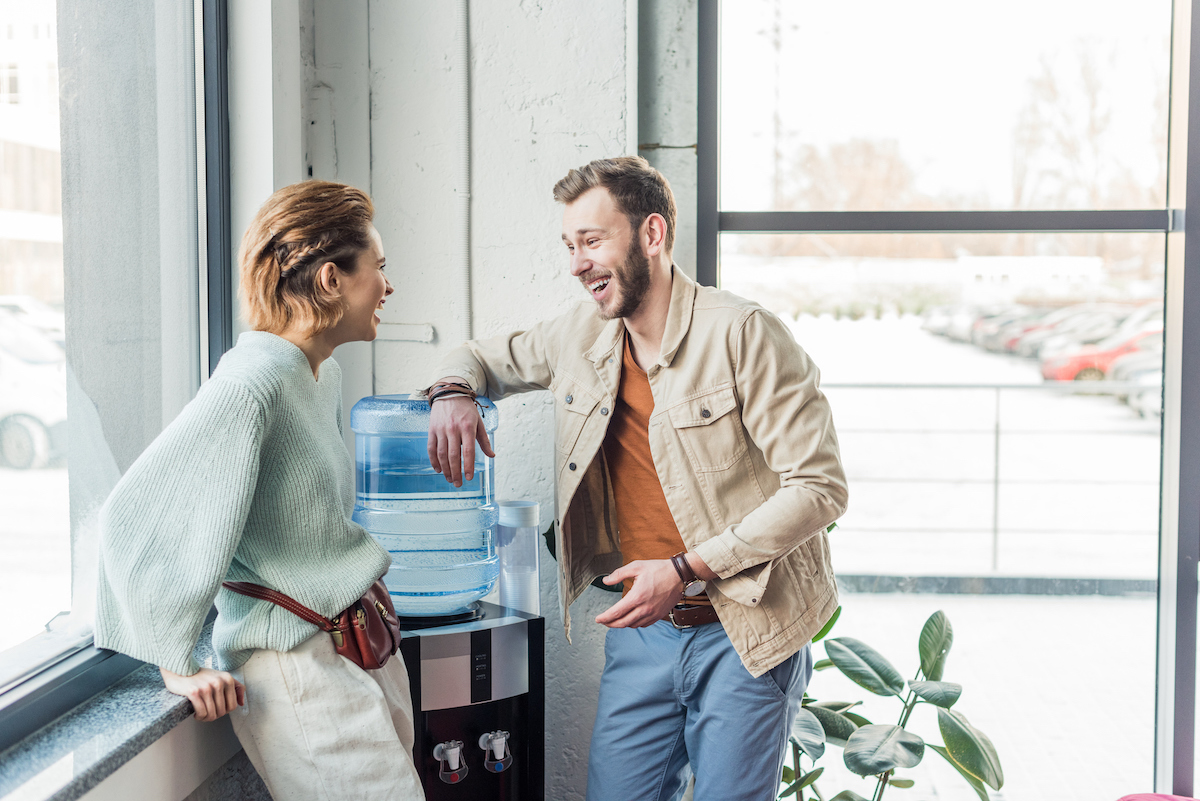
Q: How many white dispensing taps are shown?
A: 2